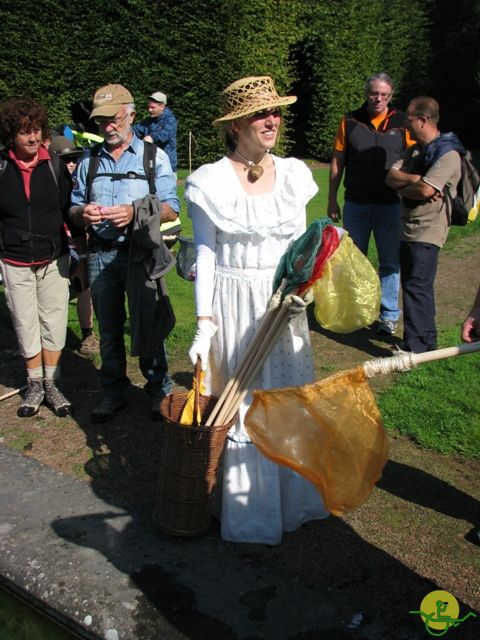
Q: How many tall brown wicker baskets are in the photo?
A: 1